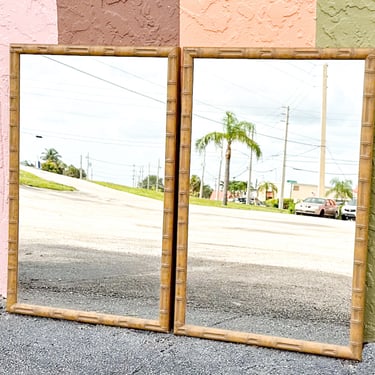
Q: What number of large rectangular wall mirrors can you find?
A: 2